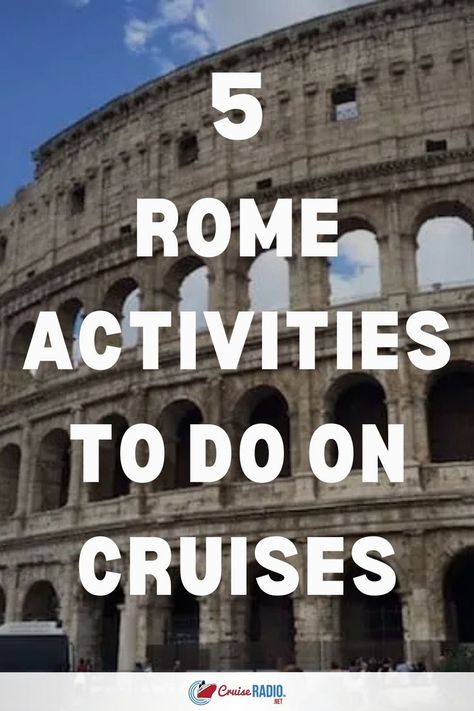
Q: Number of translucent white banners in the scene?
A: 1